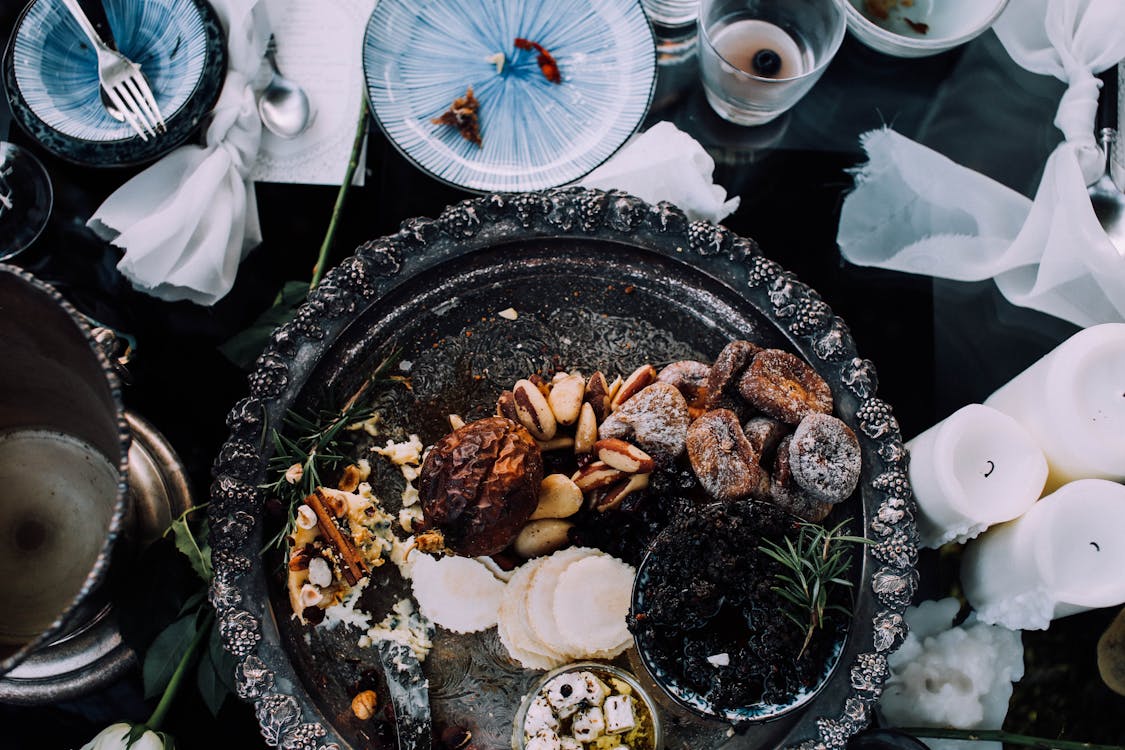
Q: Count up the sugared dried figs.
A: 8